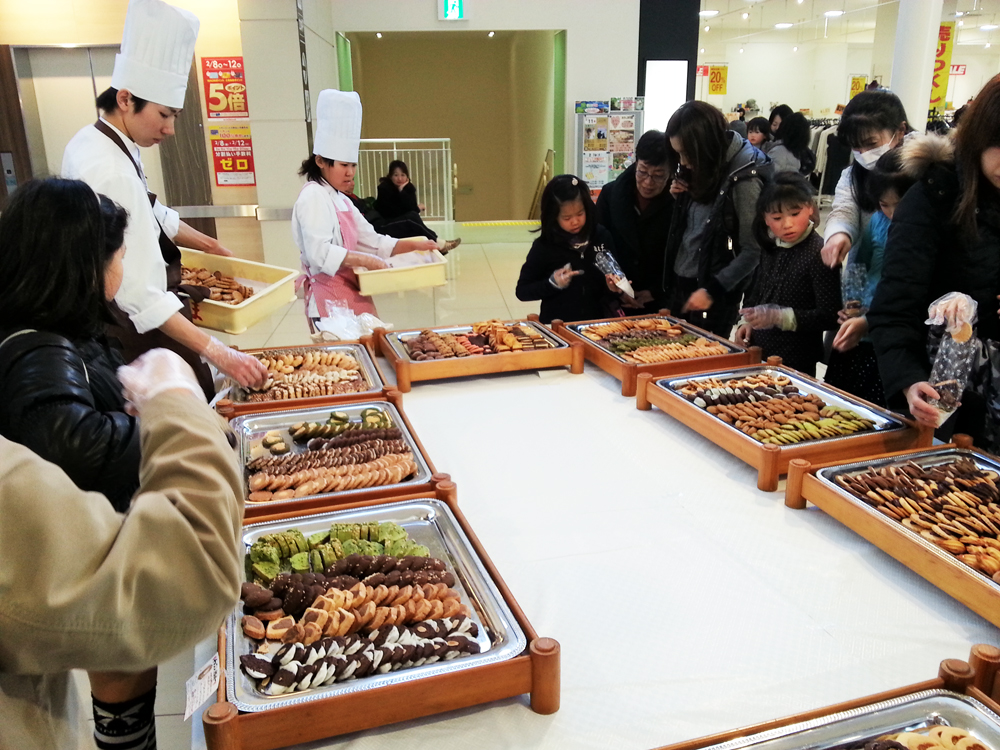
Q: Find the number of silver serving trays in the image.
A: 8